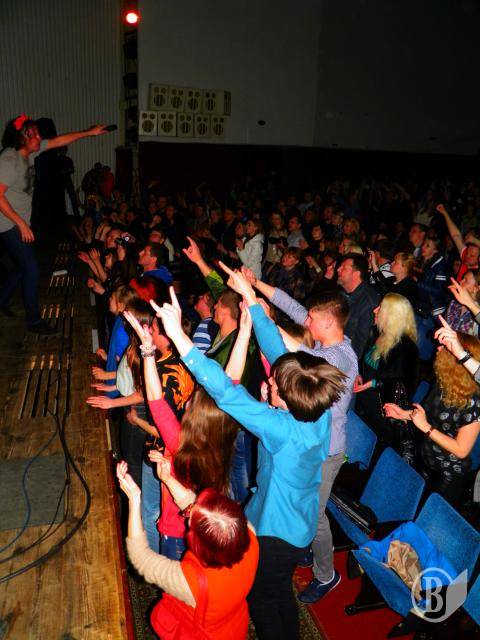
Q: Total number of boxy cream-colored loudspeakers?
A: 9